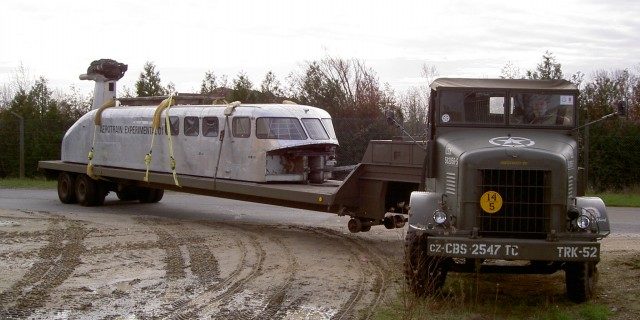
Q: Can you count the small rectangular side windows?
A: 4